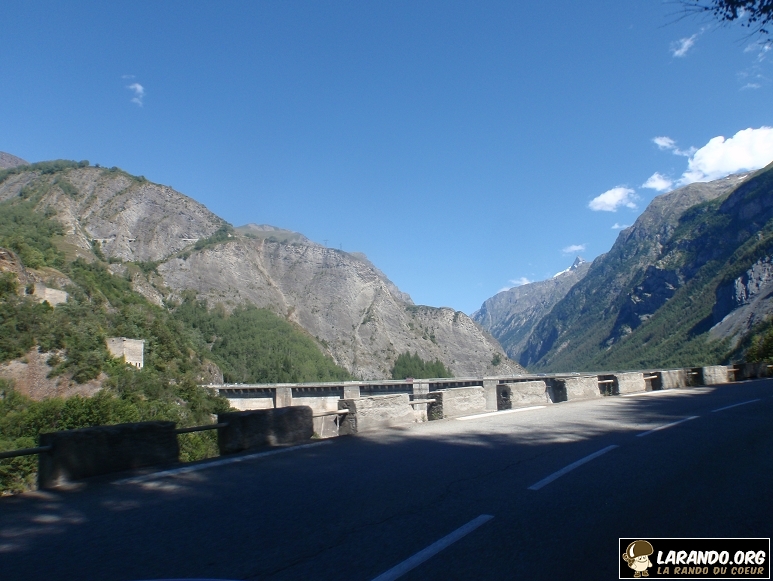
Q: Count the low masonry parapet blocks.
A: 10